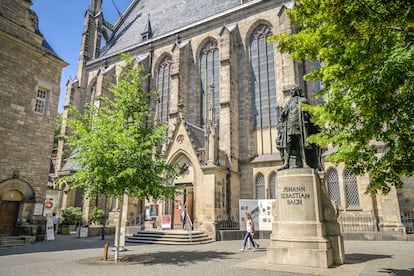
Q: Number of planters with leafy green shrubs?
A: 2